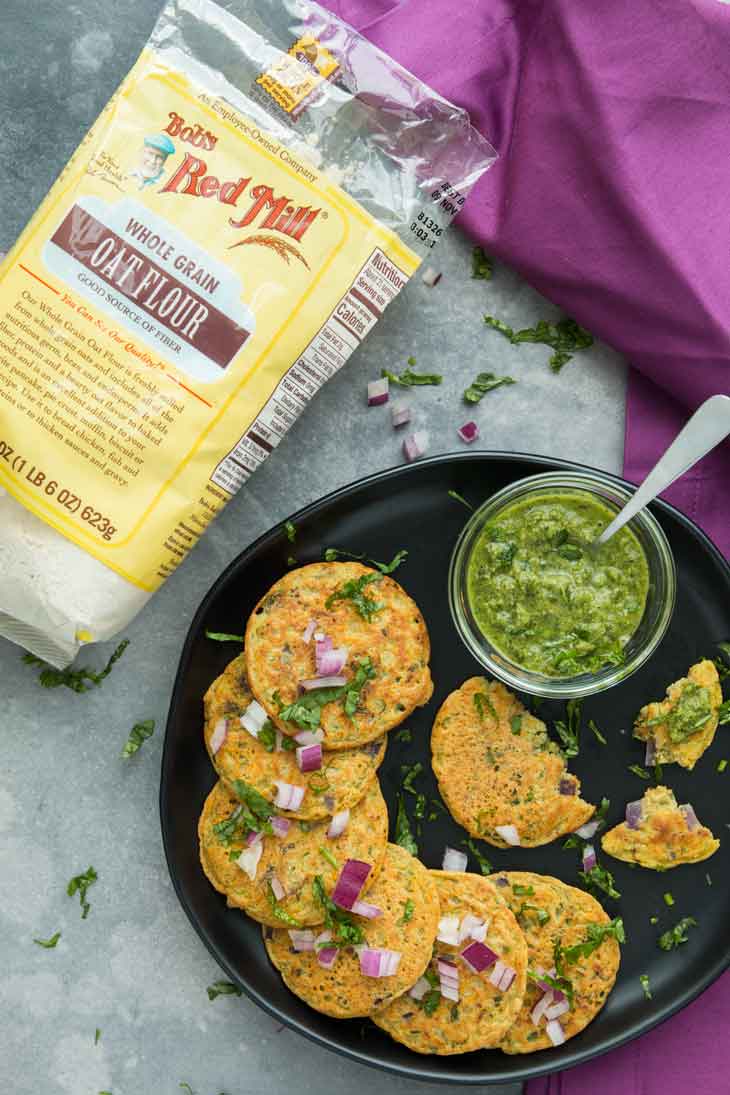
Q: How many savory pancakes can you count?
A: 7